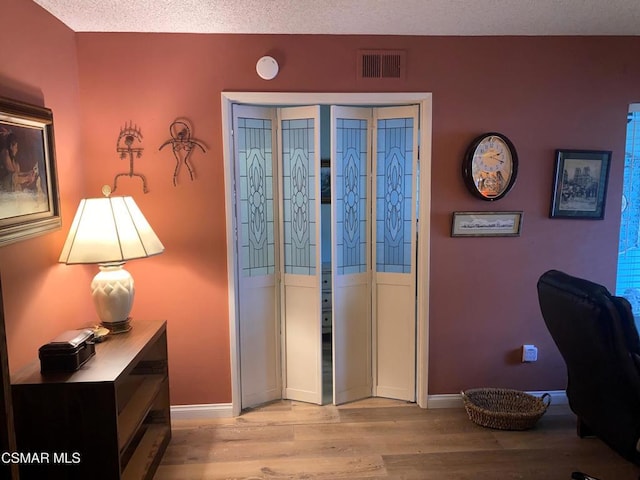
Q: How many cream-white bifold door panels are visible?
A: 4